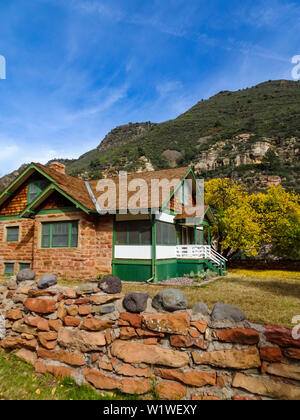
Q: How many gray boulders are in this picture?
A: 7